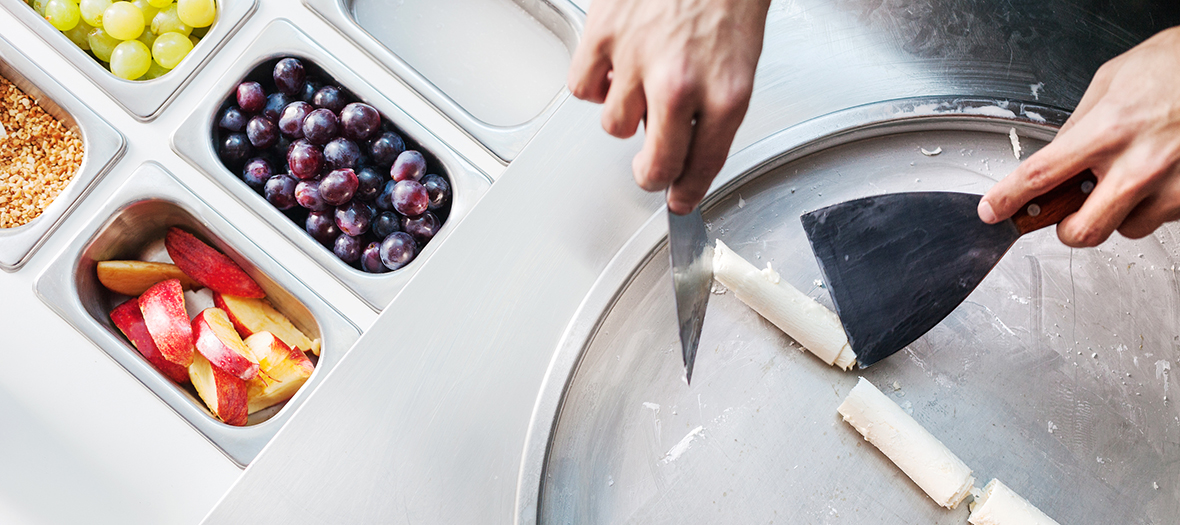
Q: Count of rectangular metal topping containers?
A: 5